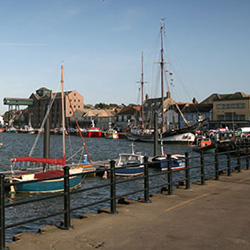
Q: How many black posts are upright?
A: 11